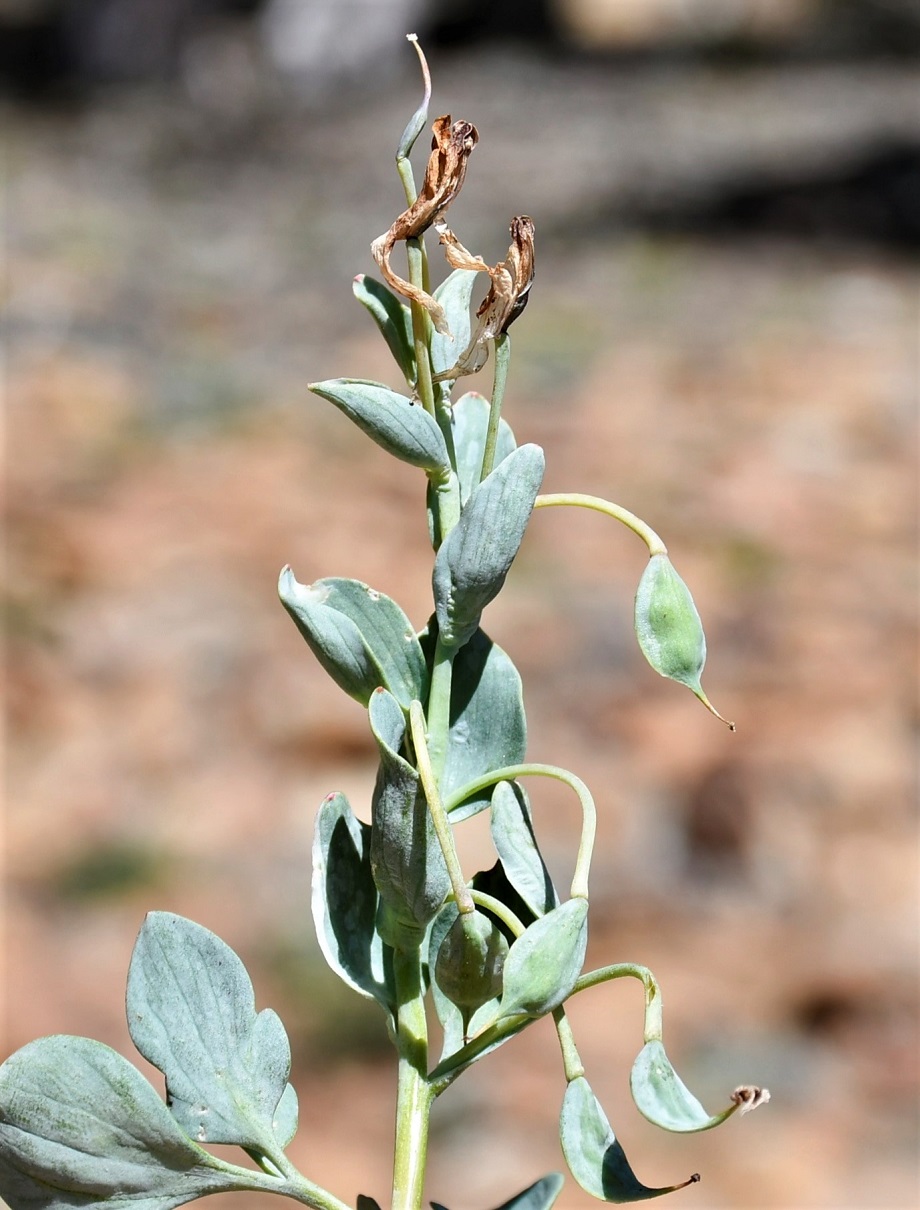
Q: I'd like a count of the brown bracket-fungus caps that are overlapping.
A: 0